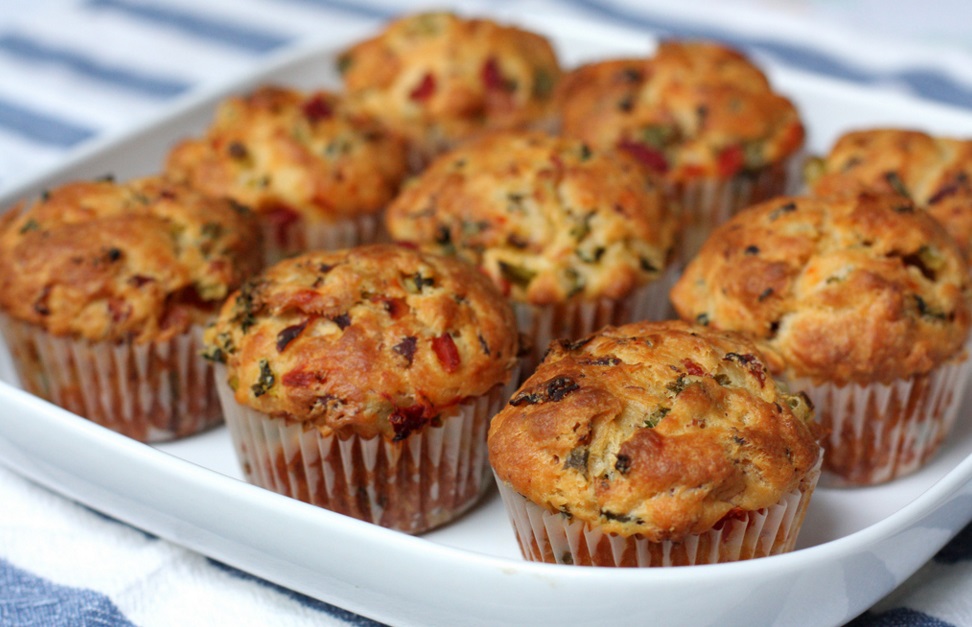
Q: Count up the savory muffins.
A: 9